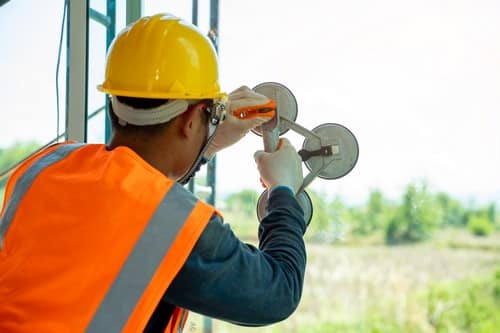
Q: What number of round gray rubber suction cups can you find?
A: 3